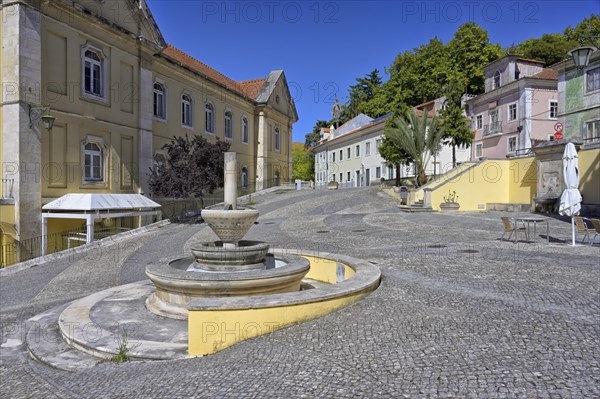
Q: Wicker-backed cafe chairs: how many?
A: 3